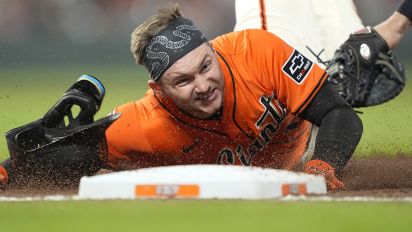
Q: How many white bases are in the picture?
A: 1